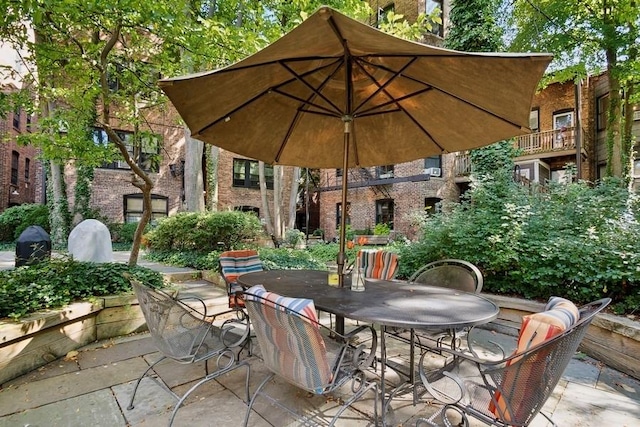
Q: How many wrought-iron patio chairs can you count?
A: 6